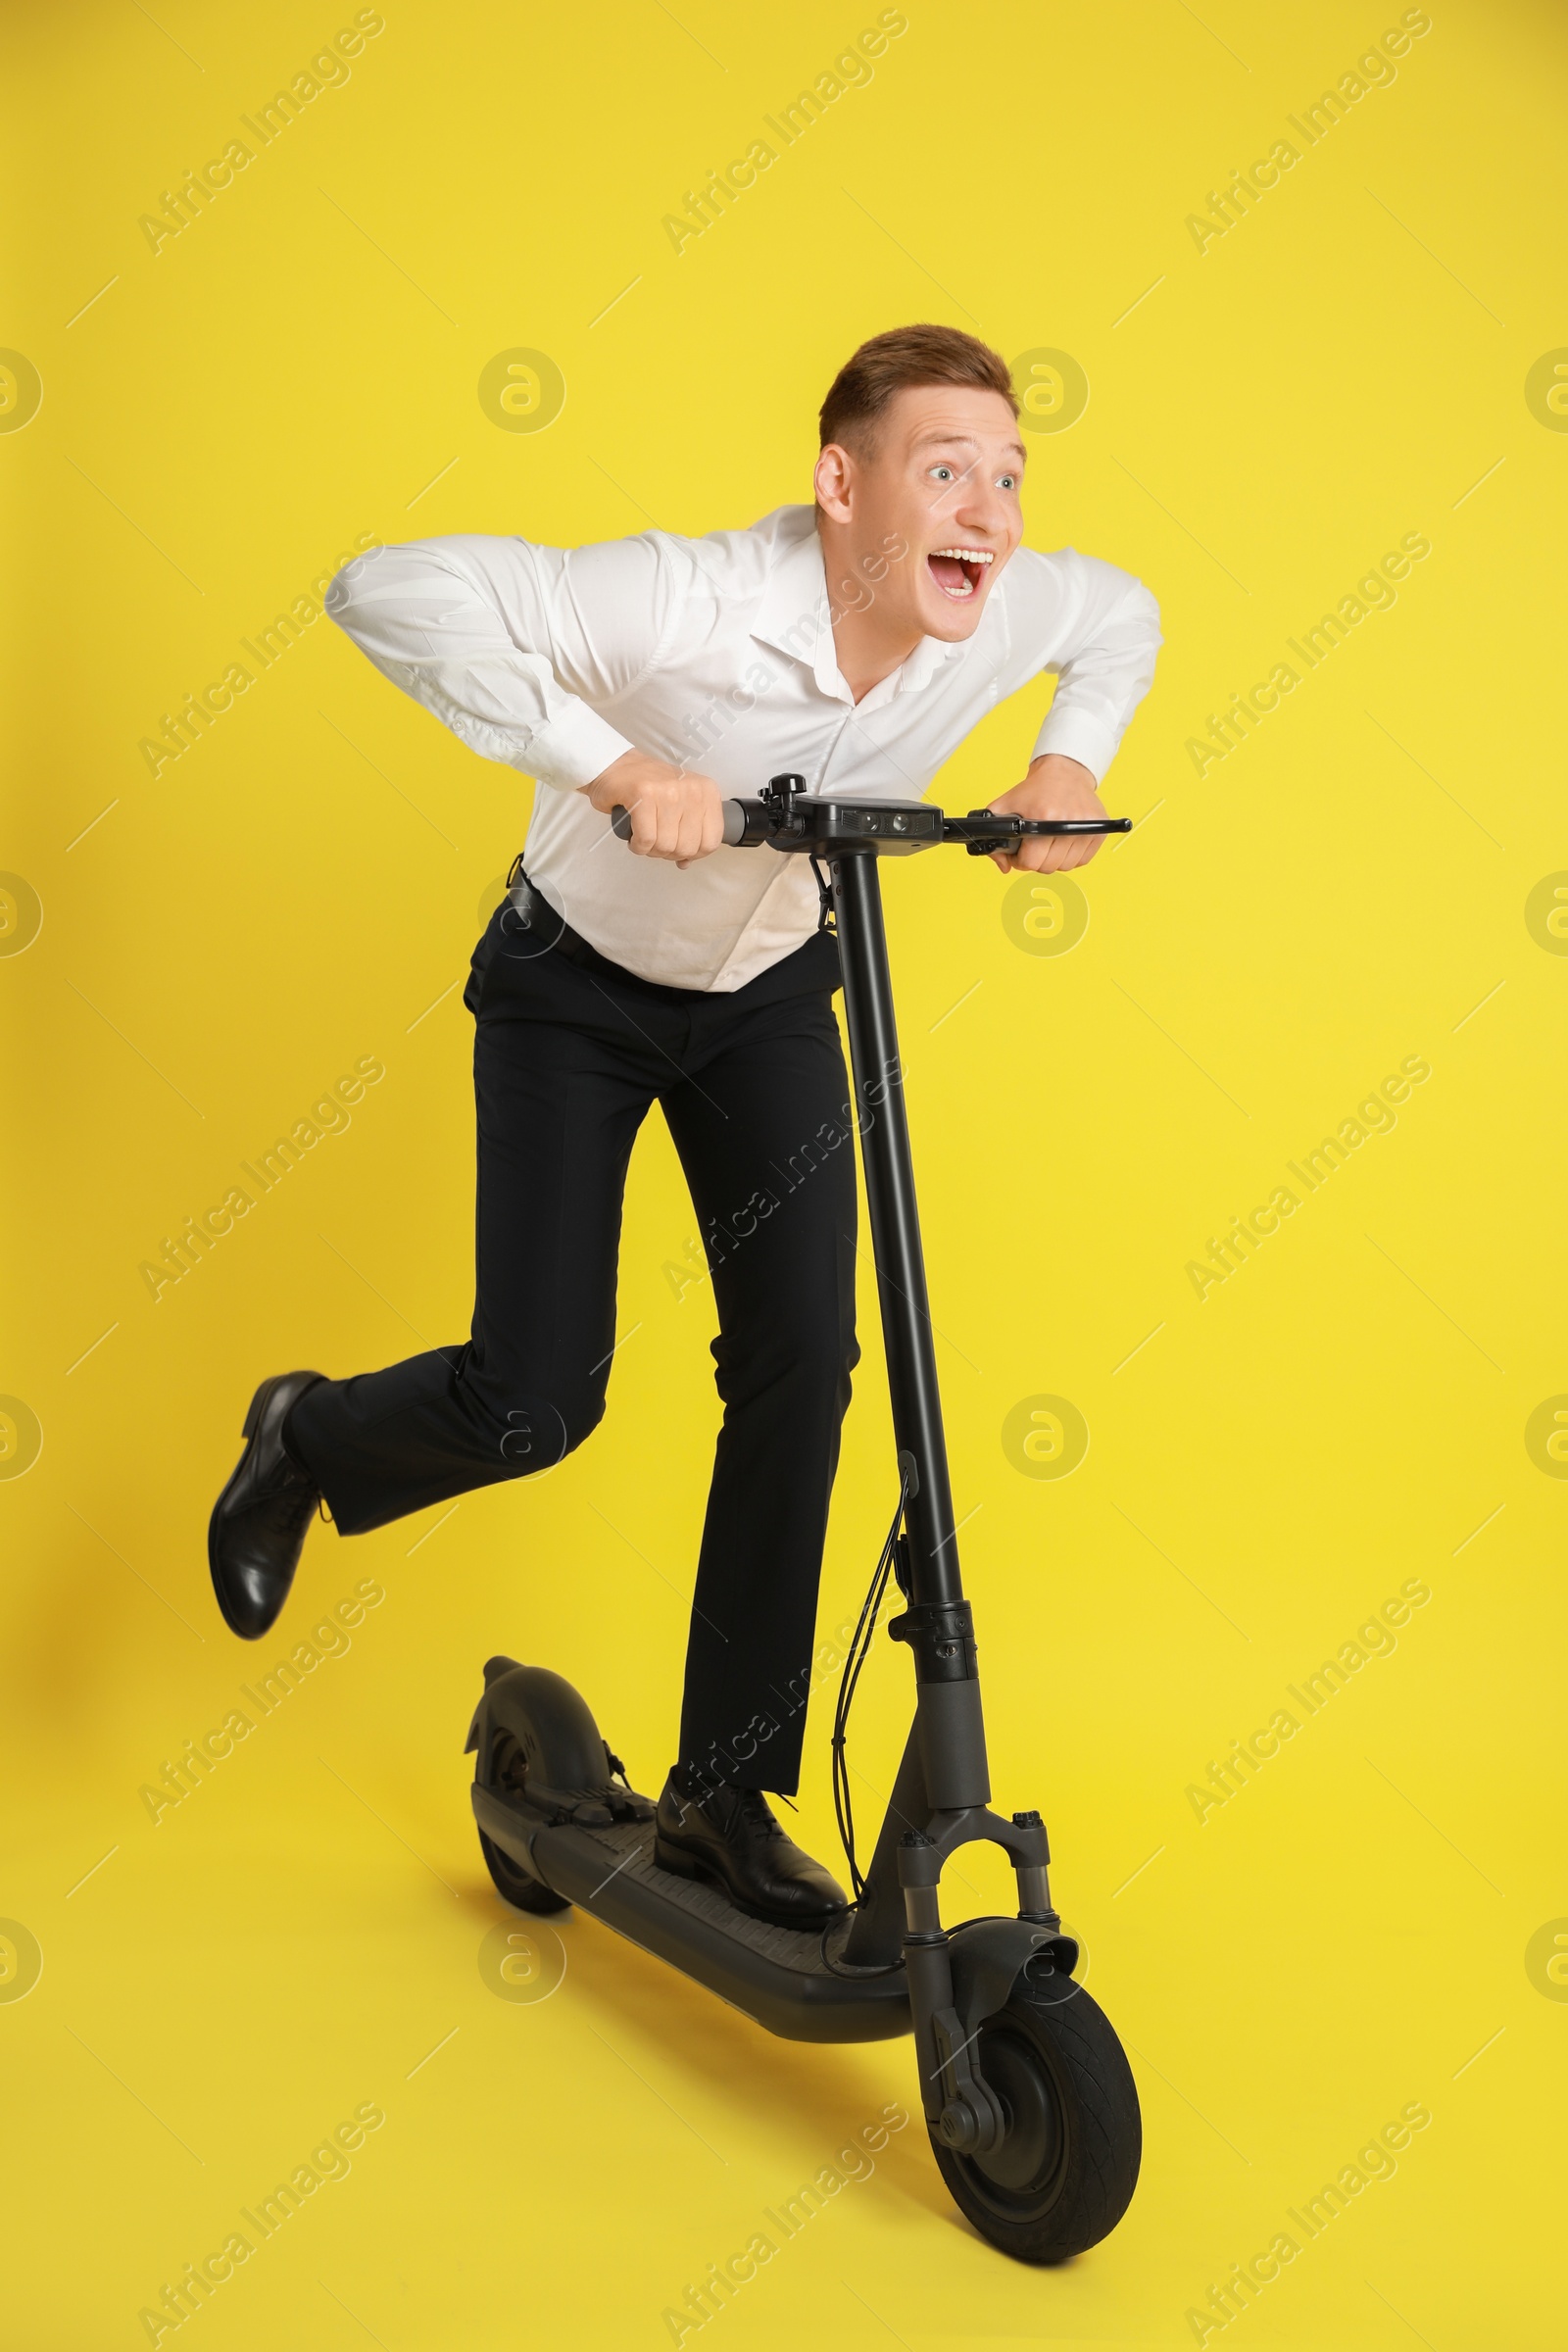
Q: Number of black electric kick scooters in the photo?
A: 1